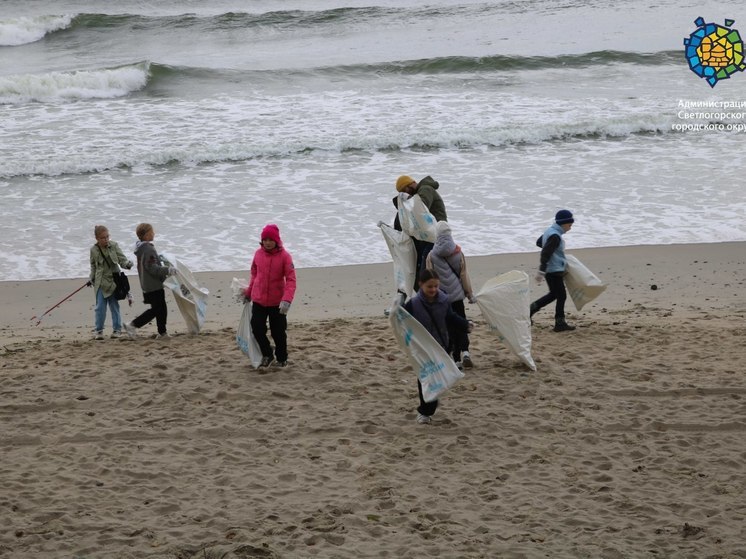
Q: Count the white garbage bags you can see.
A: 7